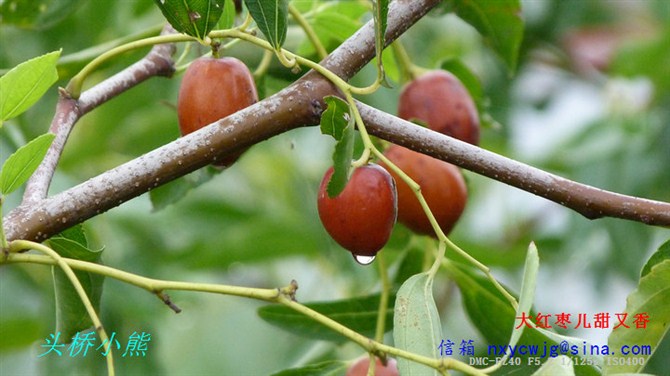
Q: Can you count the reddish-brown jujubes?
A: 5